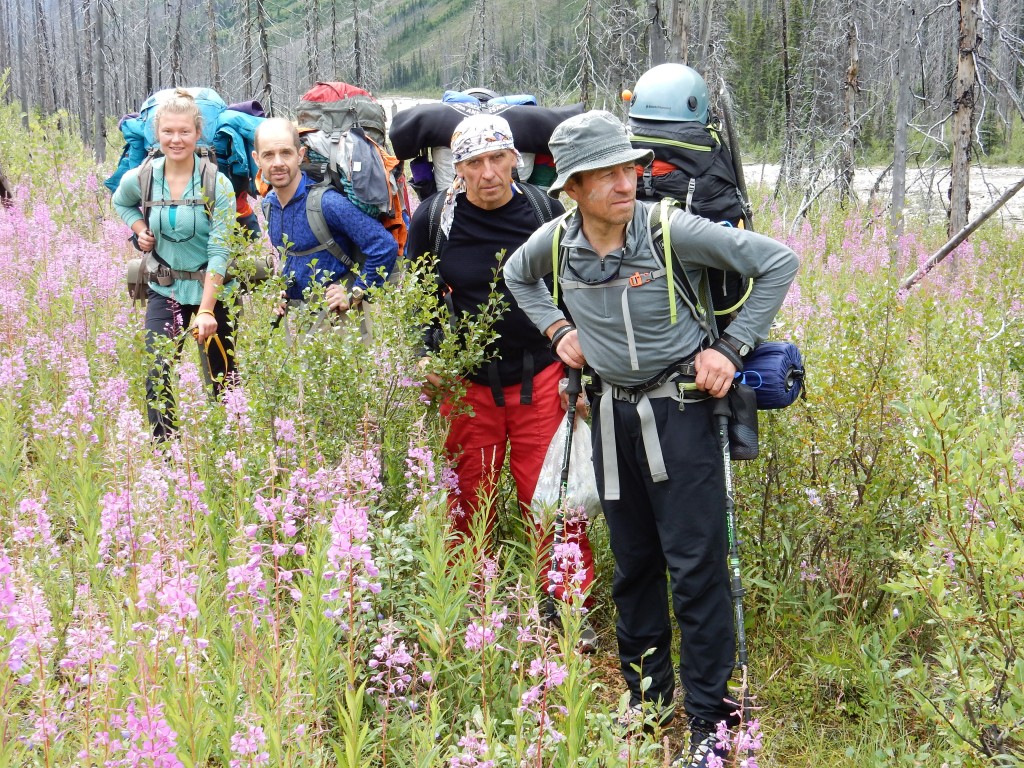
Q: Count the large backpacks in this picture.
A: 4